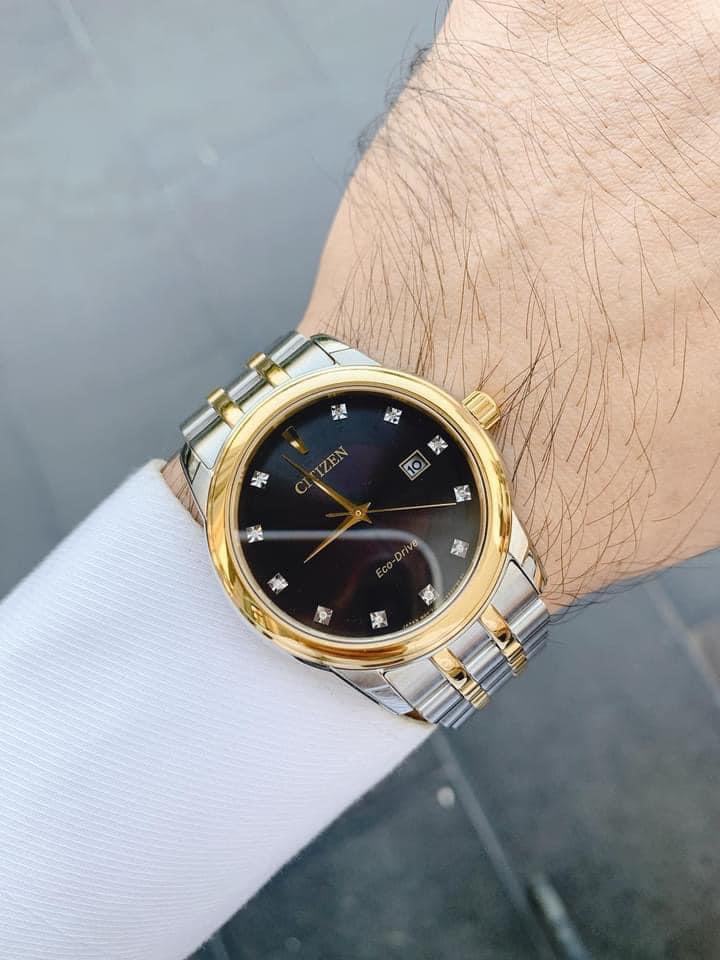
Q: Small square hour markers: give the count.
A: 11